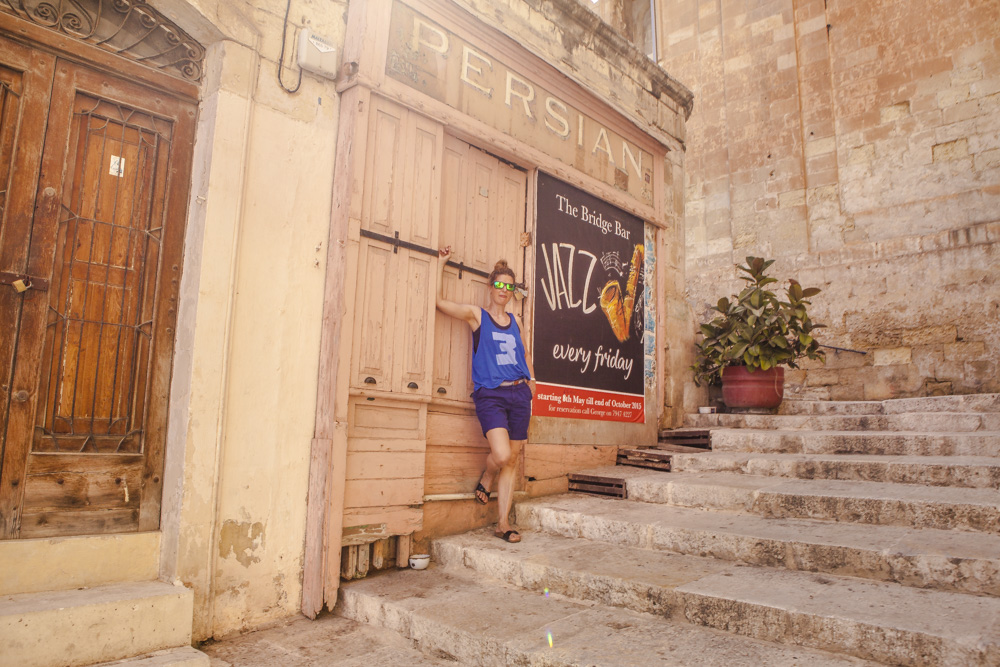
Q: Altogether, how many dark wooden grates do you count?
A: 3